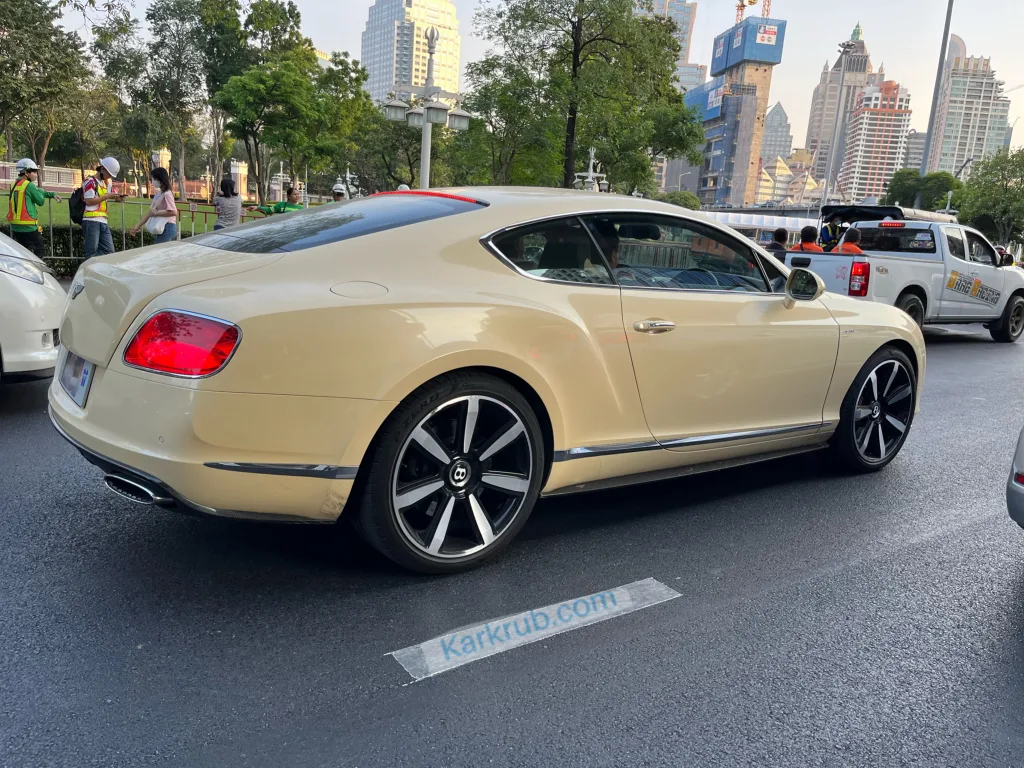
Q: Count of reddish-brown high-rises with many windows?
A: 1